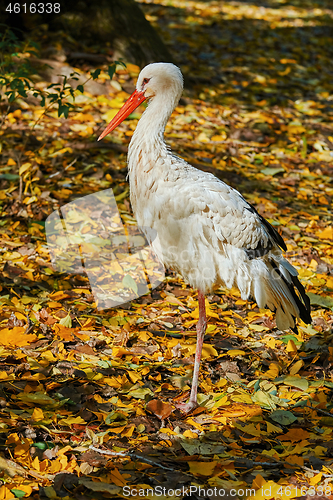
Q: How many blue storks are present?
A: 0